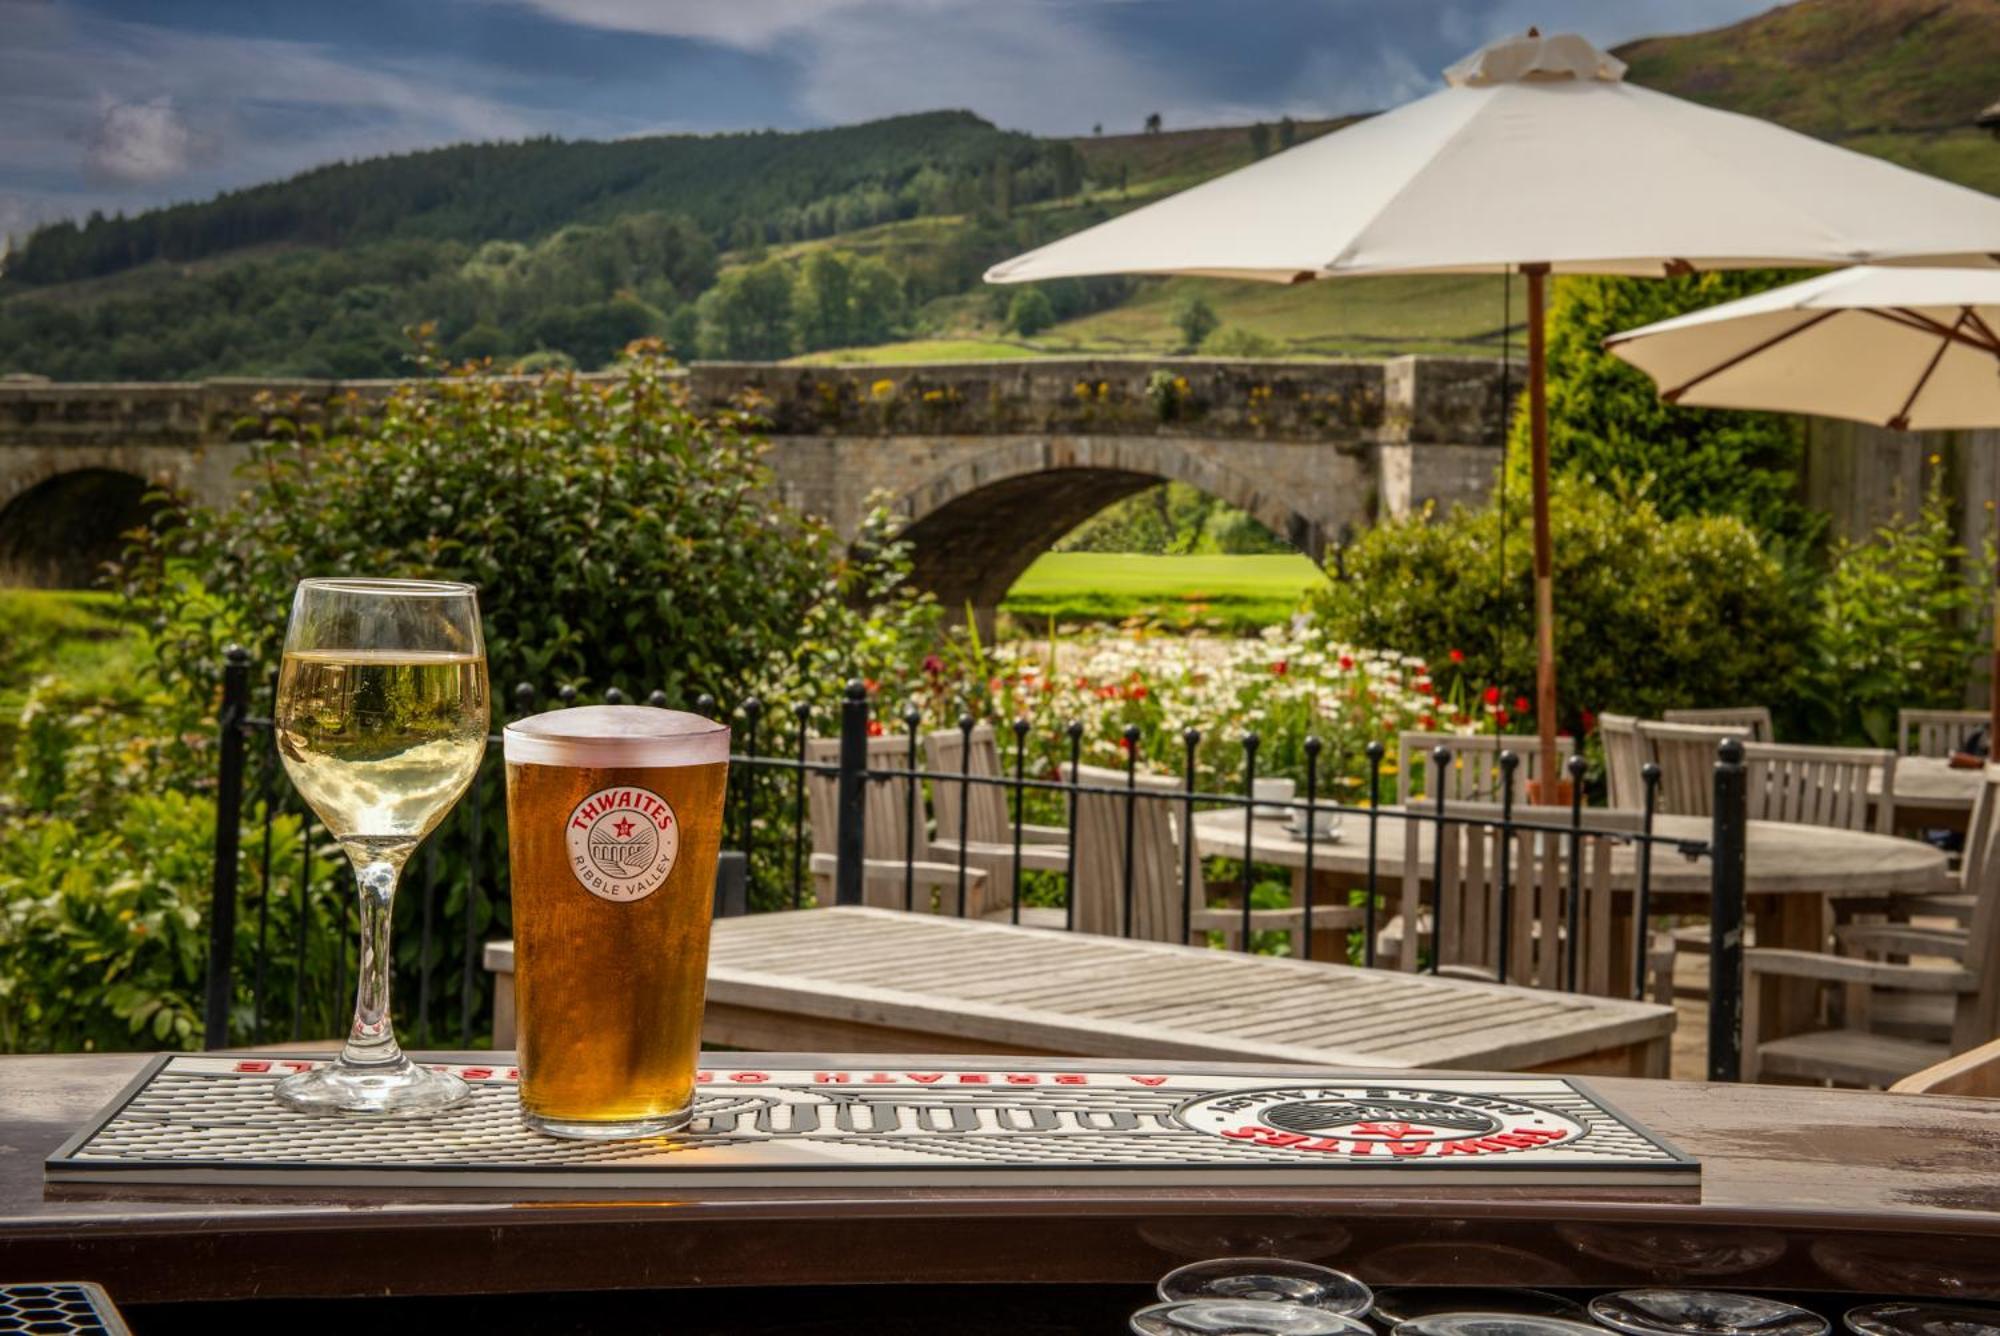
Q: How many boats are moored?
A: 0